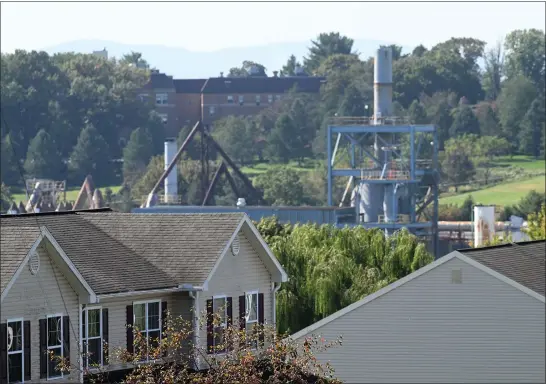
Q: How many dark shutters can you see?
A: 11